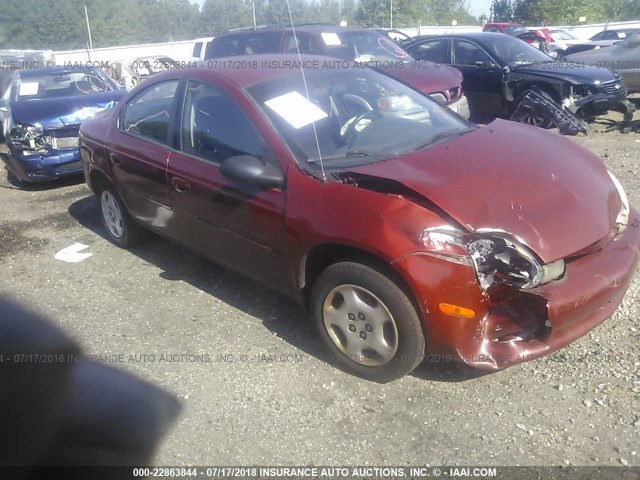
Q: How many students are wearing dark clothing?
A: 0